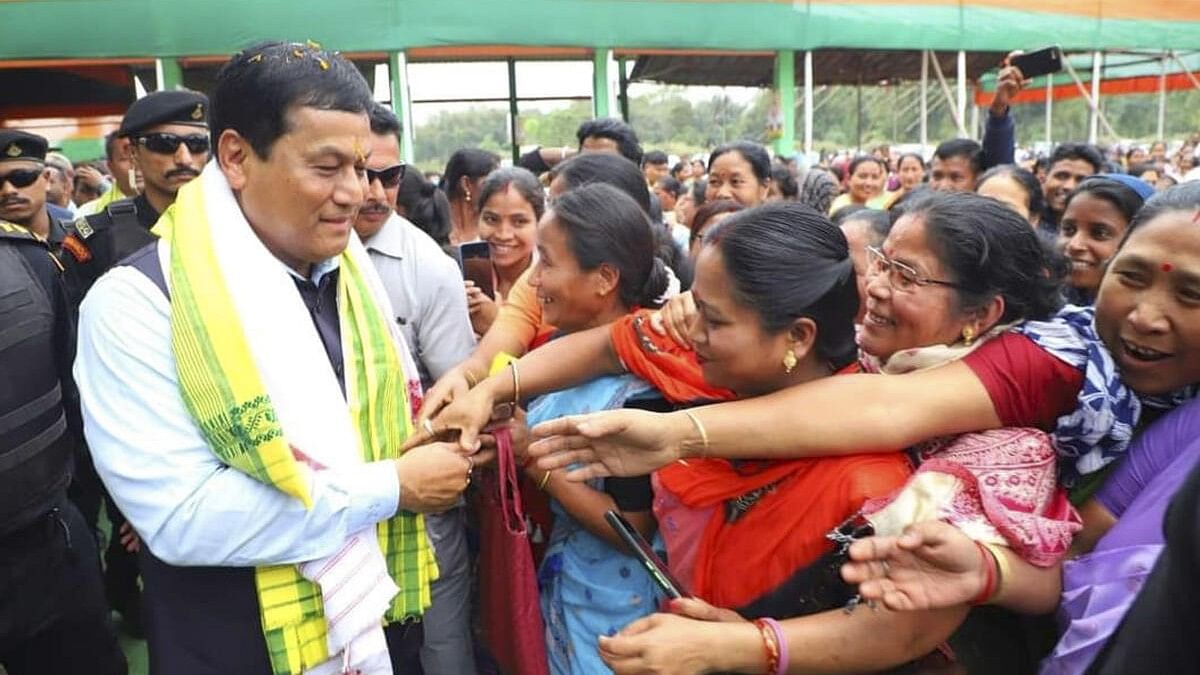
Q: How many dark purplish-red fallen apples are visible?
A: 0